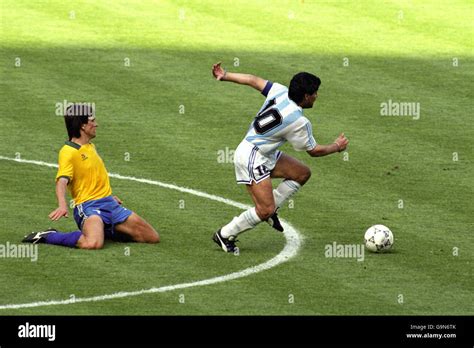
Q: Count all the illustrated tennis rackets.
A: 0